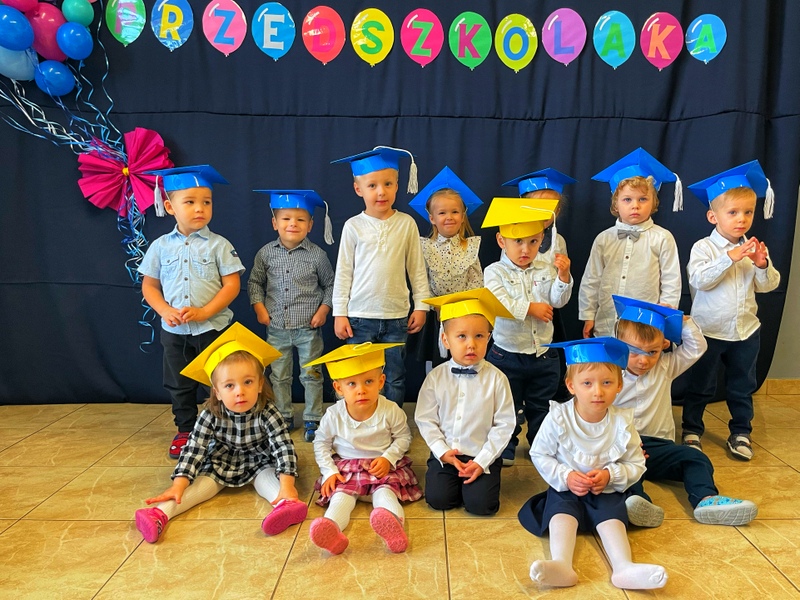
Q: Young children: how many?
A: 13